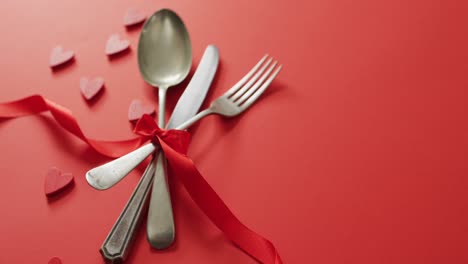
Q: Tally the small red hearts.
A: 7